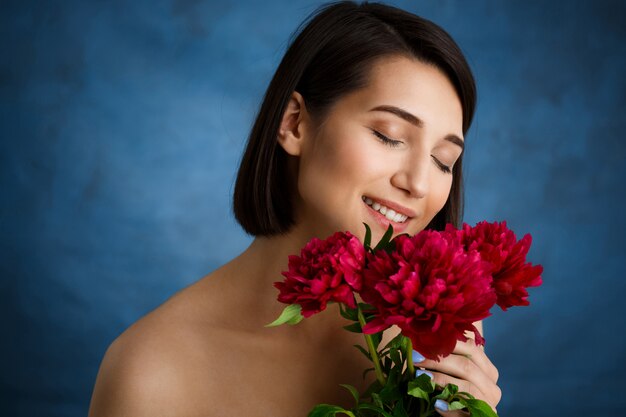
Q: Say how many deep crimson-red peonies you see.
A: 3